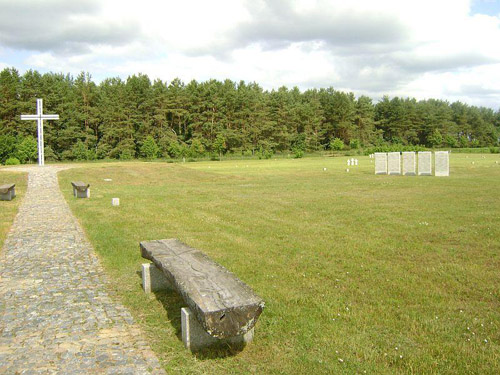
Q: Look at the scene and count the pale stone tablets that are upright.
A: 5